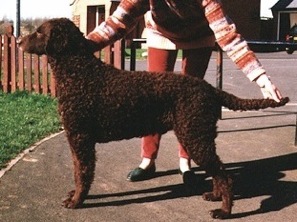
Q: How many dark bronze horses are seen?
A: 0